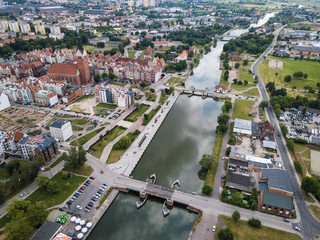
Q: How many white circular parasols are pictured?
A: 7